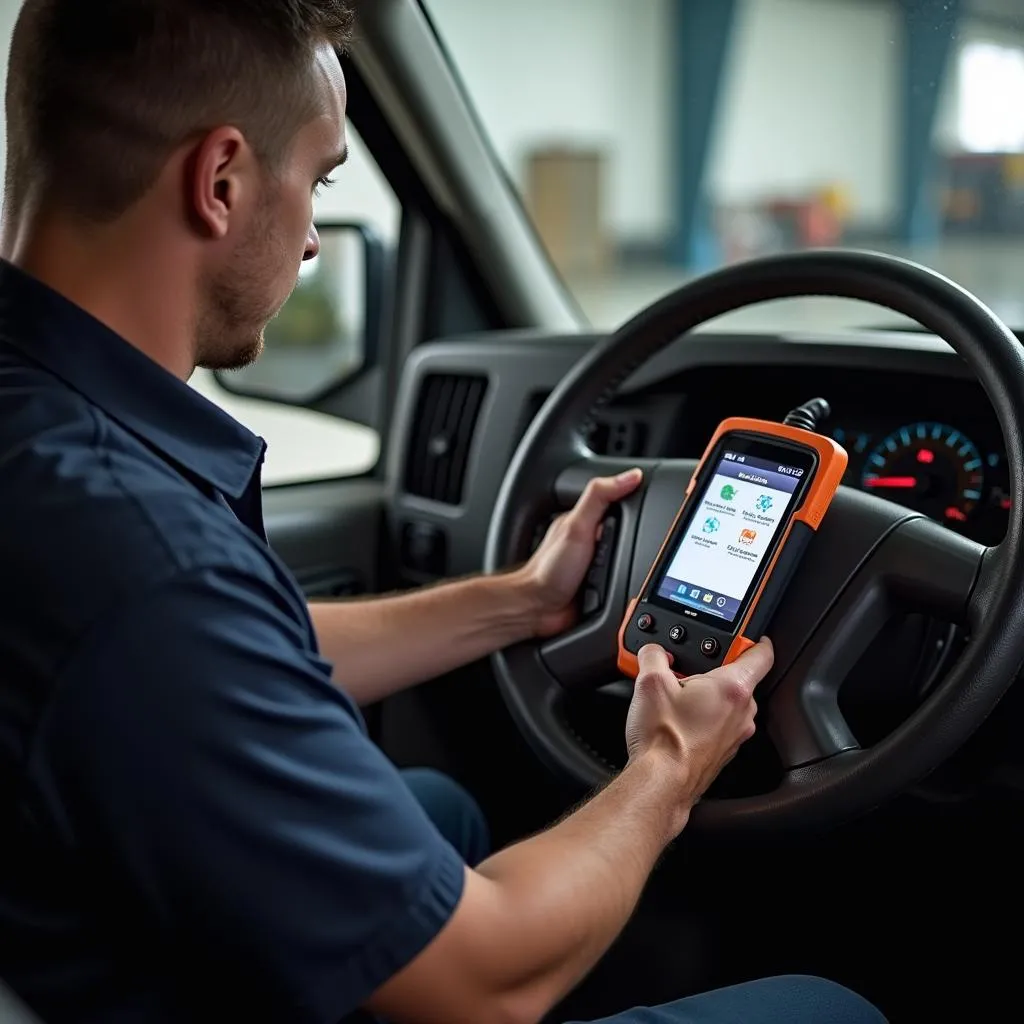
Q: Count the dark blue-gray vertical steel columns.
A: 2